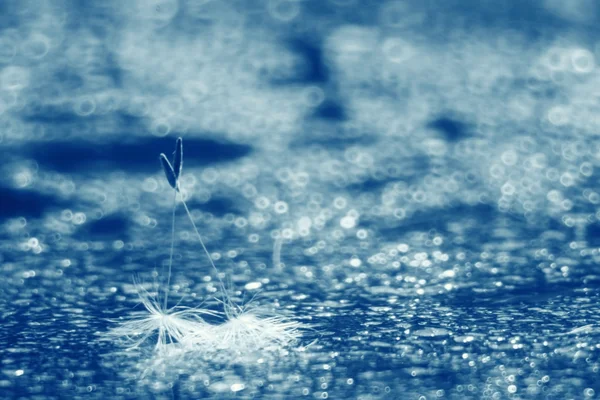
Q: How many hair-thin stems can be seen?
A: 2